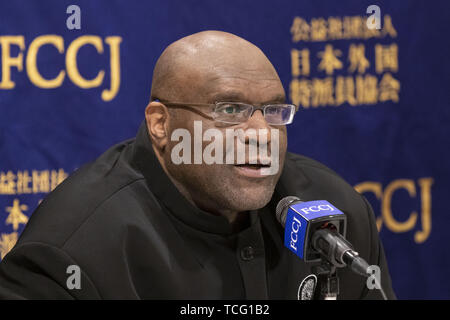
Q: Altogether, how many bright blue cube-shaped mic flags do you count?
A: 1